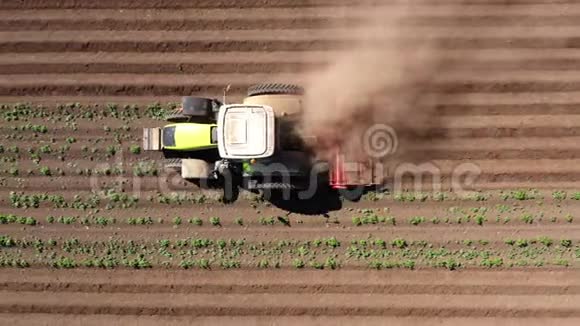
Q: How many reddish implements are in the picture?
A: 1